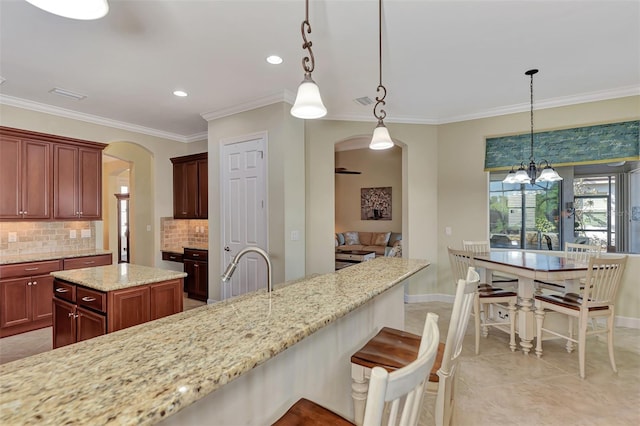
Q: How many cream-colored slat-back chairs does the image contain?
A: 6